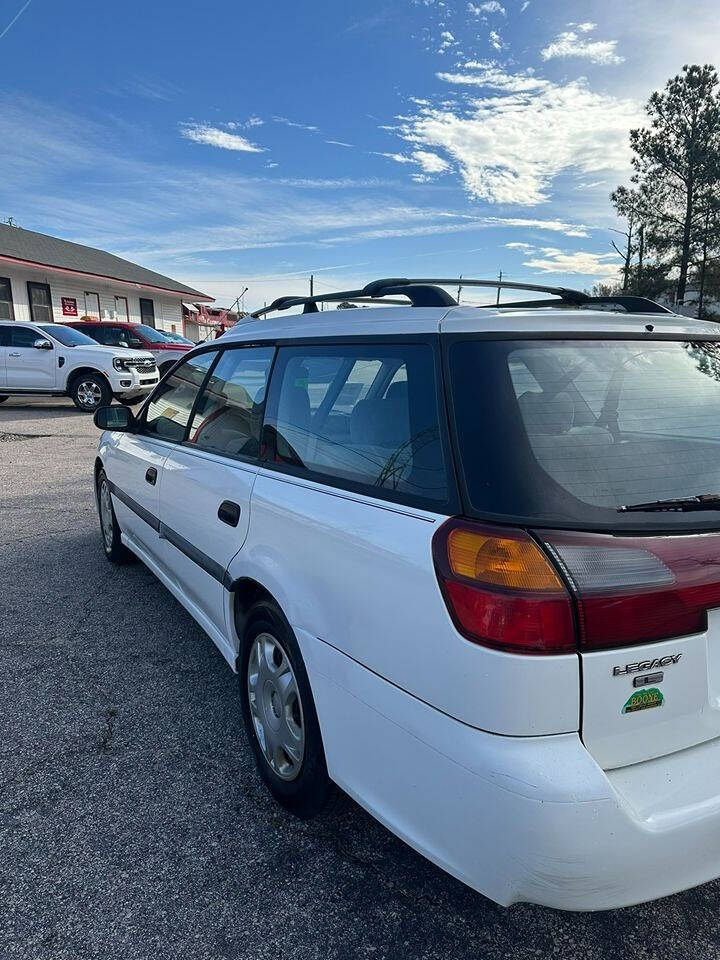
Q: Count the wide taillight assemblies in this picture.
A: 1